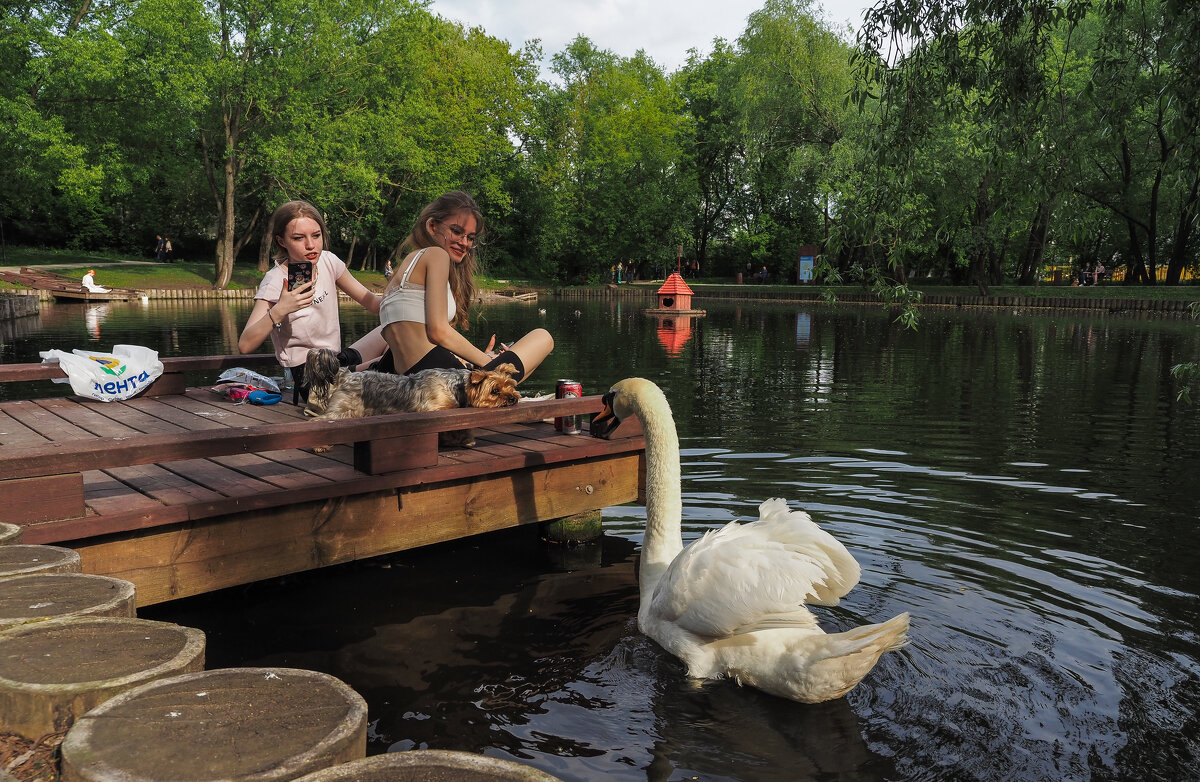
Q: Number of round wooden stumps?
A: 6